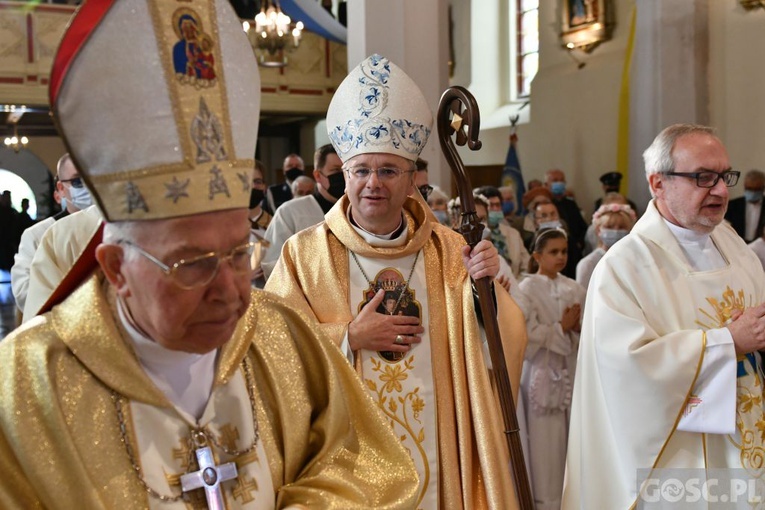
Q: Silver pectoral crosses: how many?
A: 1